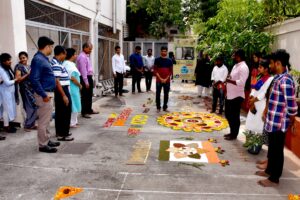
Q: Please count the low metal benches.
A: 1